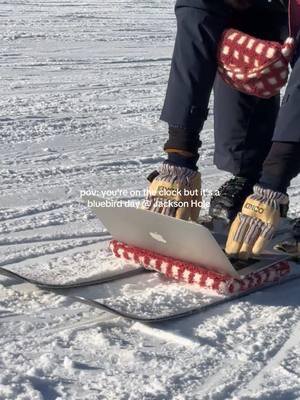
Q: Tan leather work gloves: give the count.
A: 2